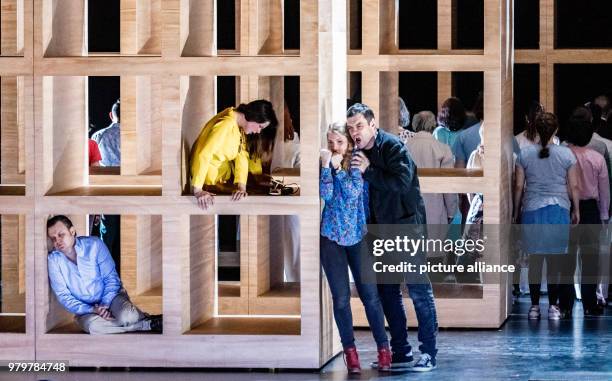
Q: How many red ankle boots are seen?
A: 2